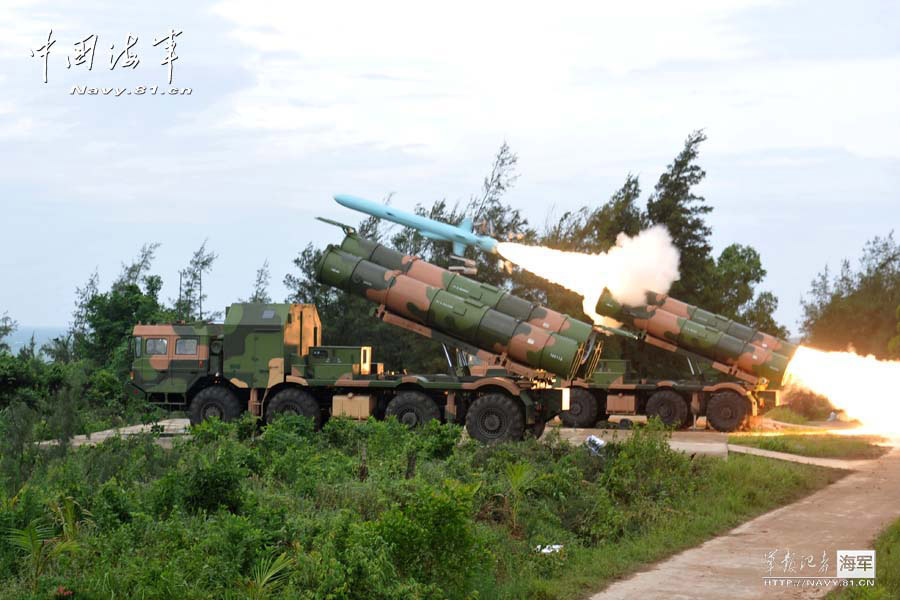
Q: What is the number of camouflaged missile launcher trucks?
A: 2